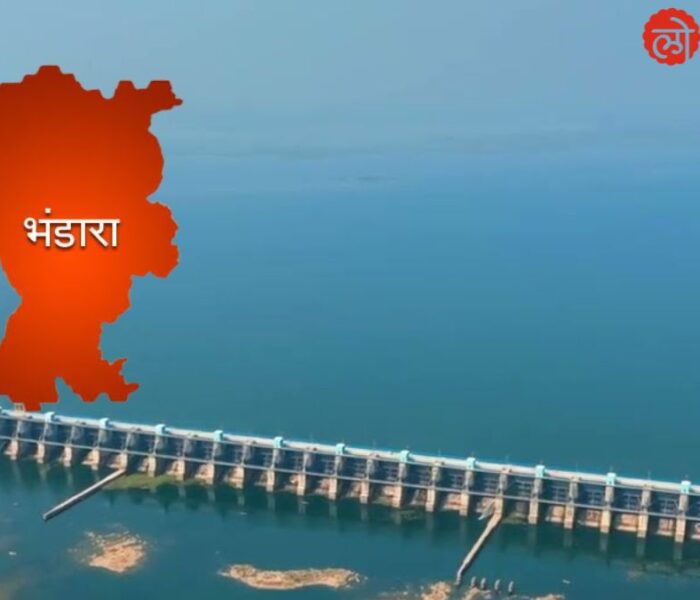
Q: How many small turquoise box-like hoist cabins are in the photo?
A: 11